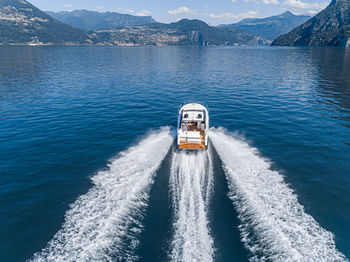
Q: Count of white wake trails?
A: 3